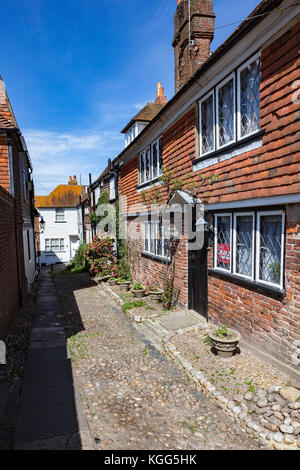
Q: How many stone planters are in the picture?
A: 5